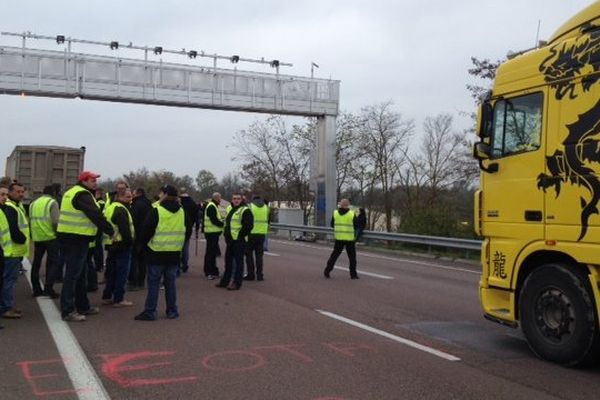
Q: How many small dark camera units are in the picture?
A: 6